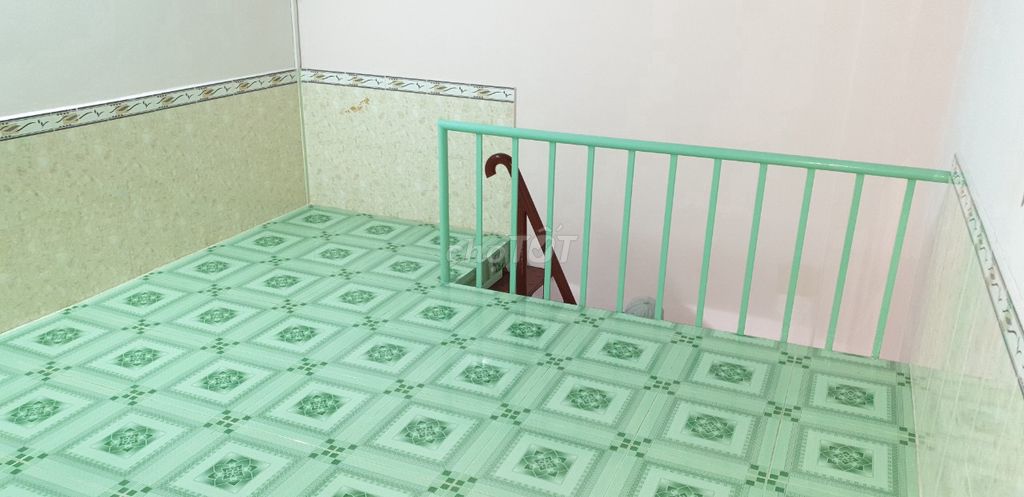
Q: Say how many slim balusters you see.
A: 11